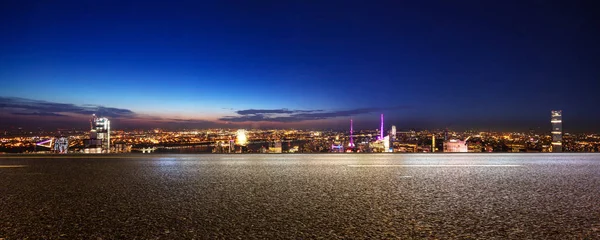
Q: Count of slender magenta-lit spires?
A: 2